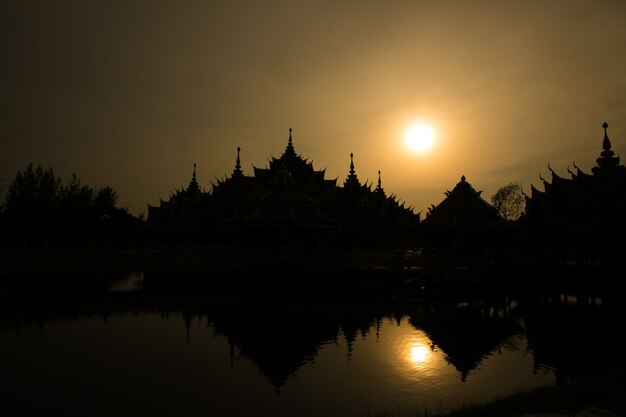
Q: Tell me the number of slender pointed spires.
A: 6